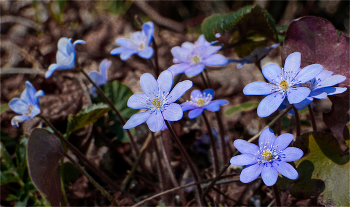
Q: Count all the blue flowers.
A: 10